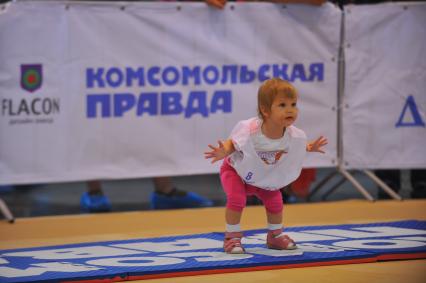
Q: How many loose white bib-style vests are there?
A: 1